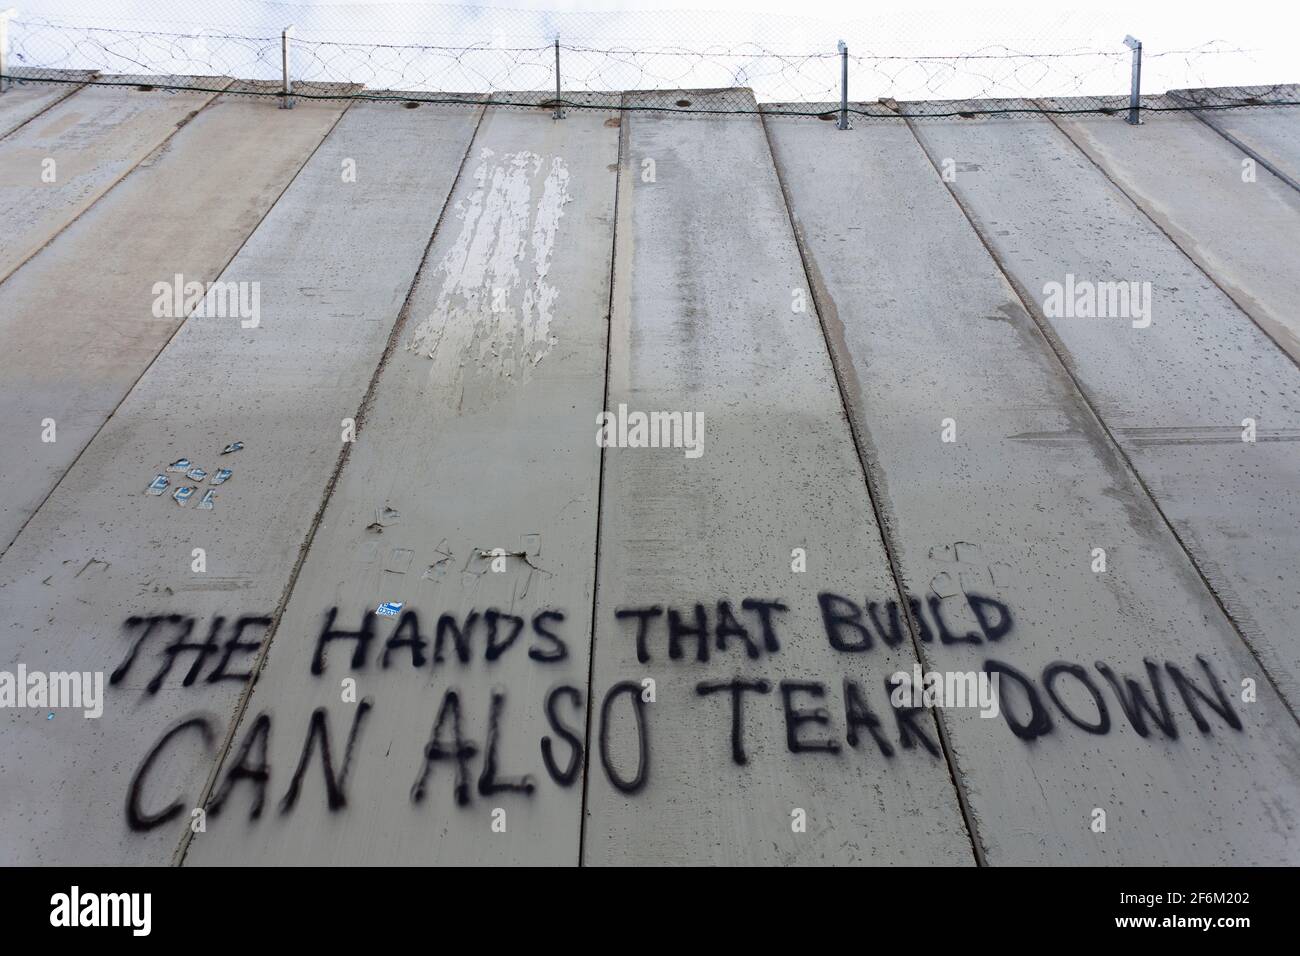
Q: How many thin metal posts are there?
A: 5